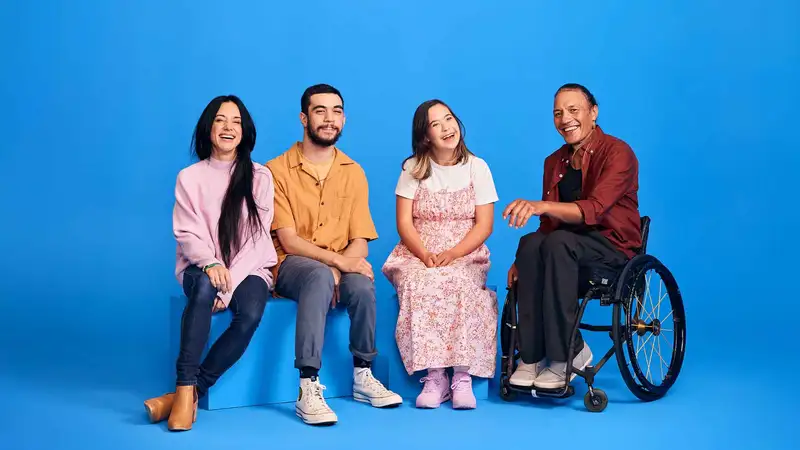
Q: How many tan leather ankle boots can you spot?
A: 2